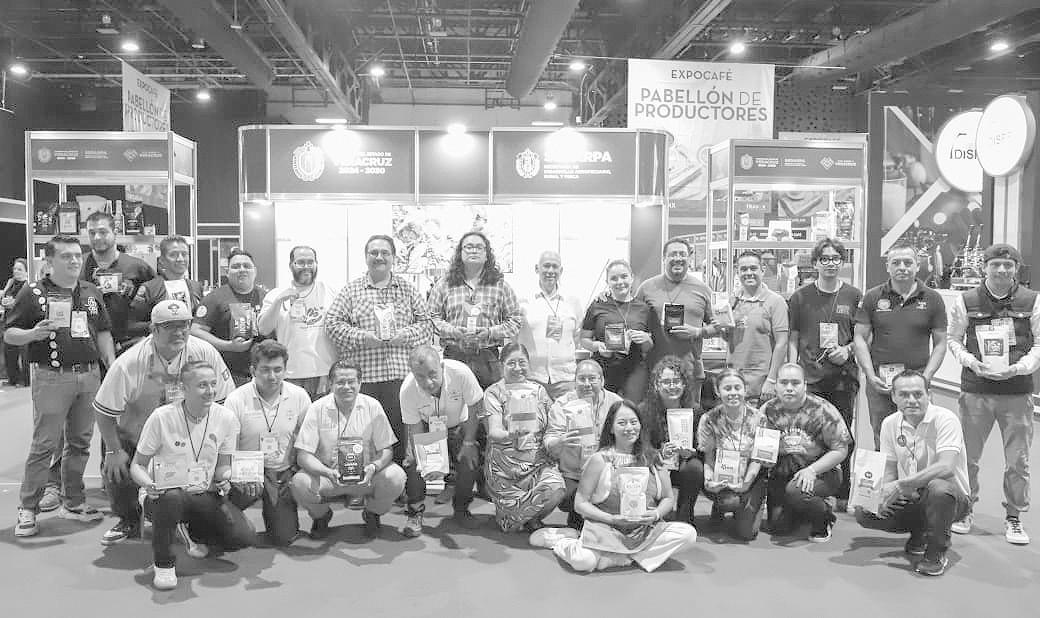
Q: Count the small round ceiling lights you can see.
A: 8